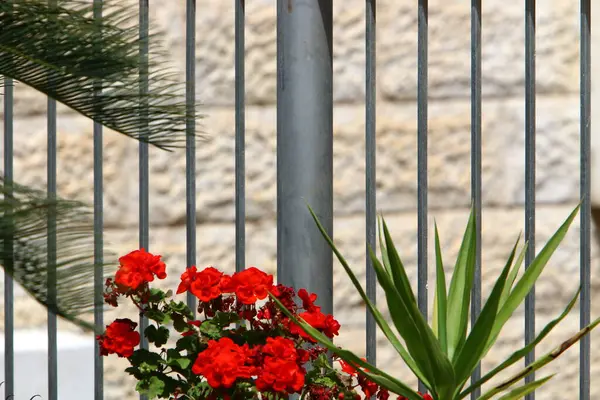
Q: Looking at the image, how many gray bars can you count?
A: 12